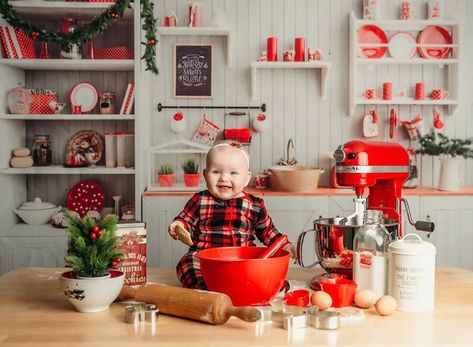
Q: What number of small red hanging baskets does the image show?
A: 1